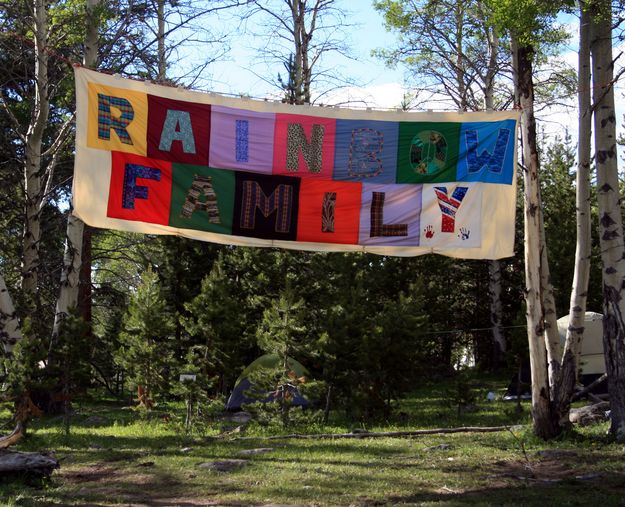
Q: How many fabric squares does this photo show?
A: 13